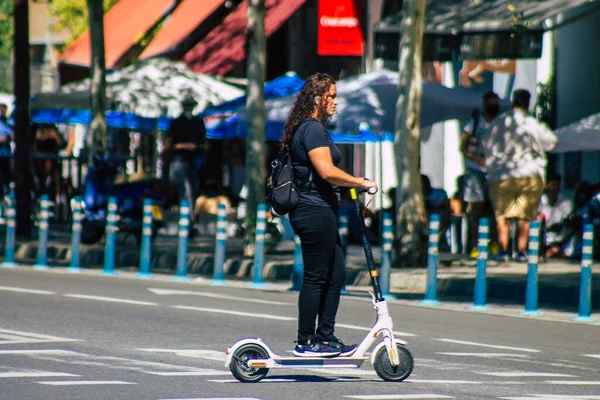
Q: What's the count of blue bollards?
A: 15